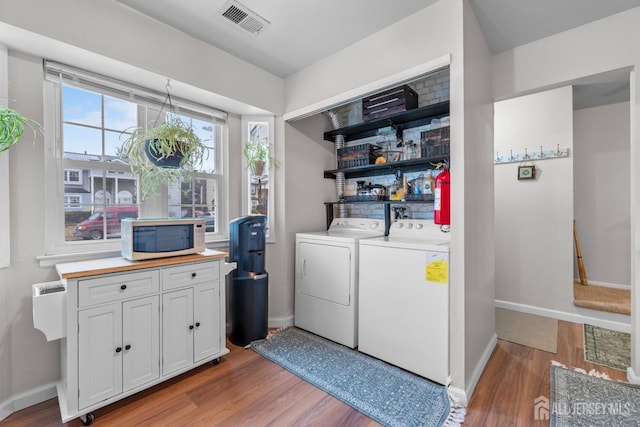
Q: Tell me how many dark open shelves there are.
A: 3